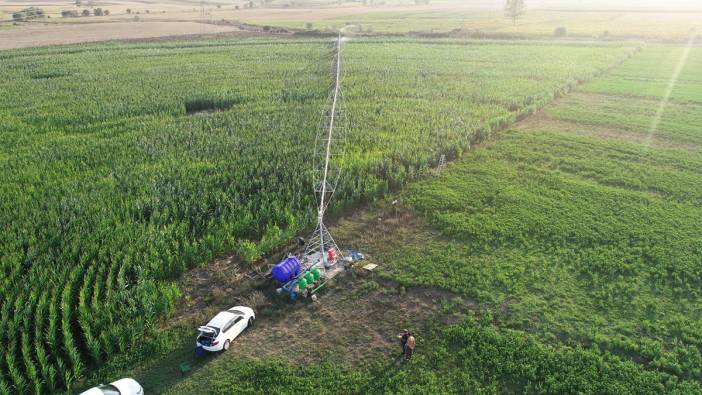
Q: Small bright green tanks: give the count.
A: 3